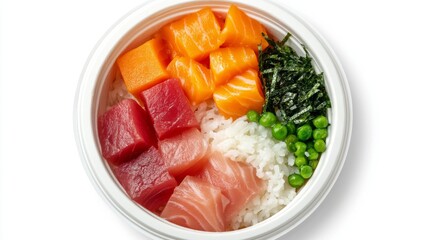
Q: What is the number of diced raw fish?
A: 12